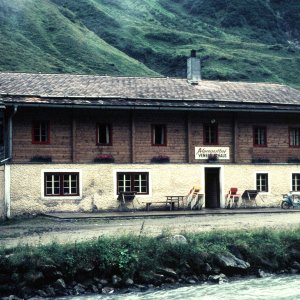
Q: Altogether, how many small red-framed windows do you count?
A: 6